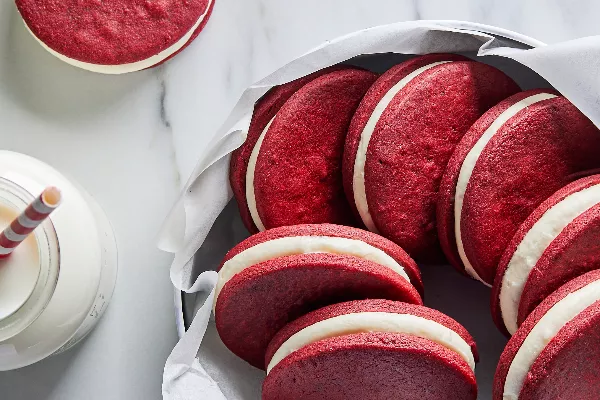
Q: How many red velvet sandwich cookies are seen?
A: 8